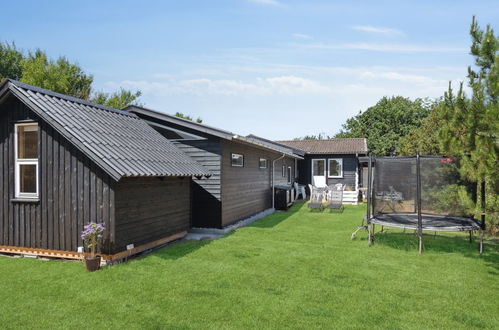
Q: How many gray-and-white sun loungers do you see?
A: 2